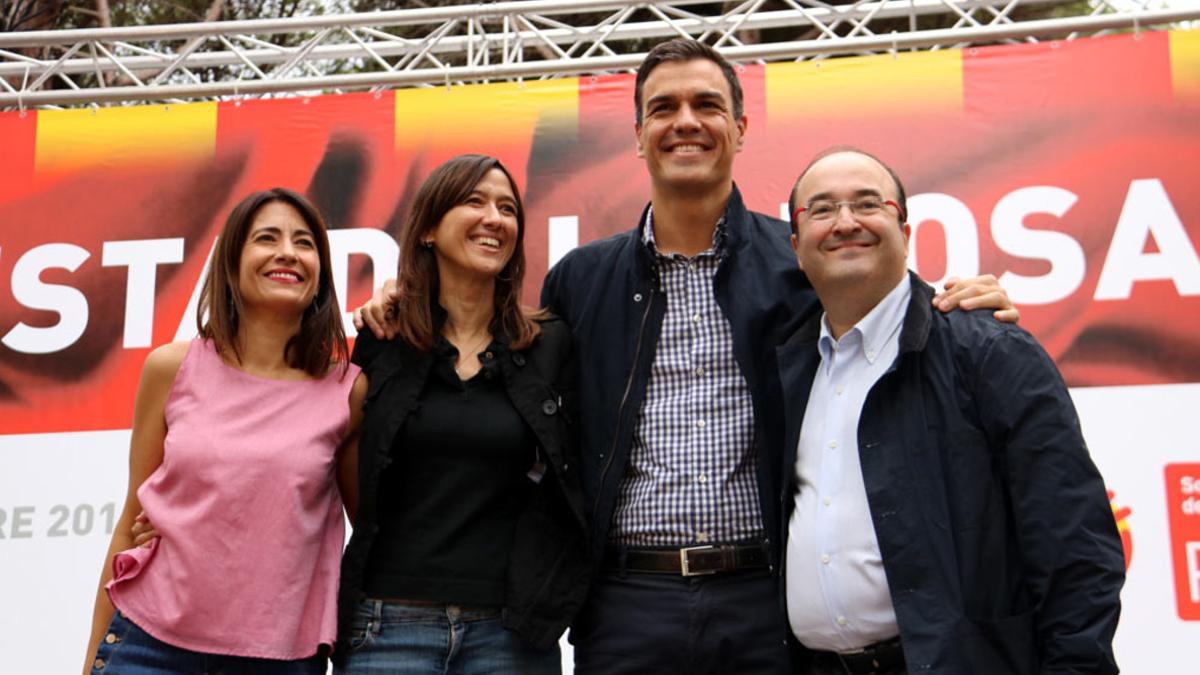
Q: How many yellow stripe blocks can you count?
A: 4